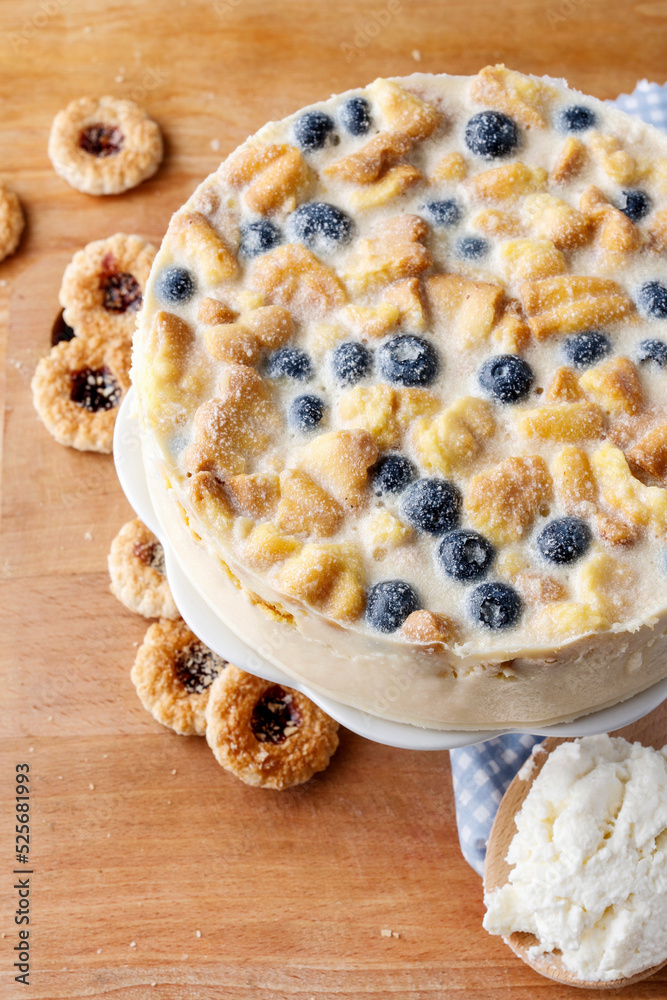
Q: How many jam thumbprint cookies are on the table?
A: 7